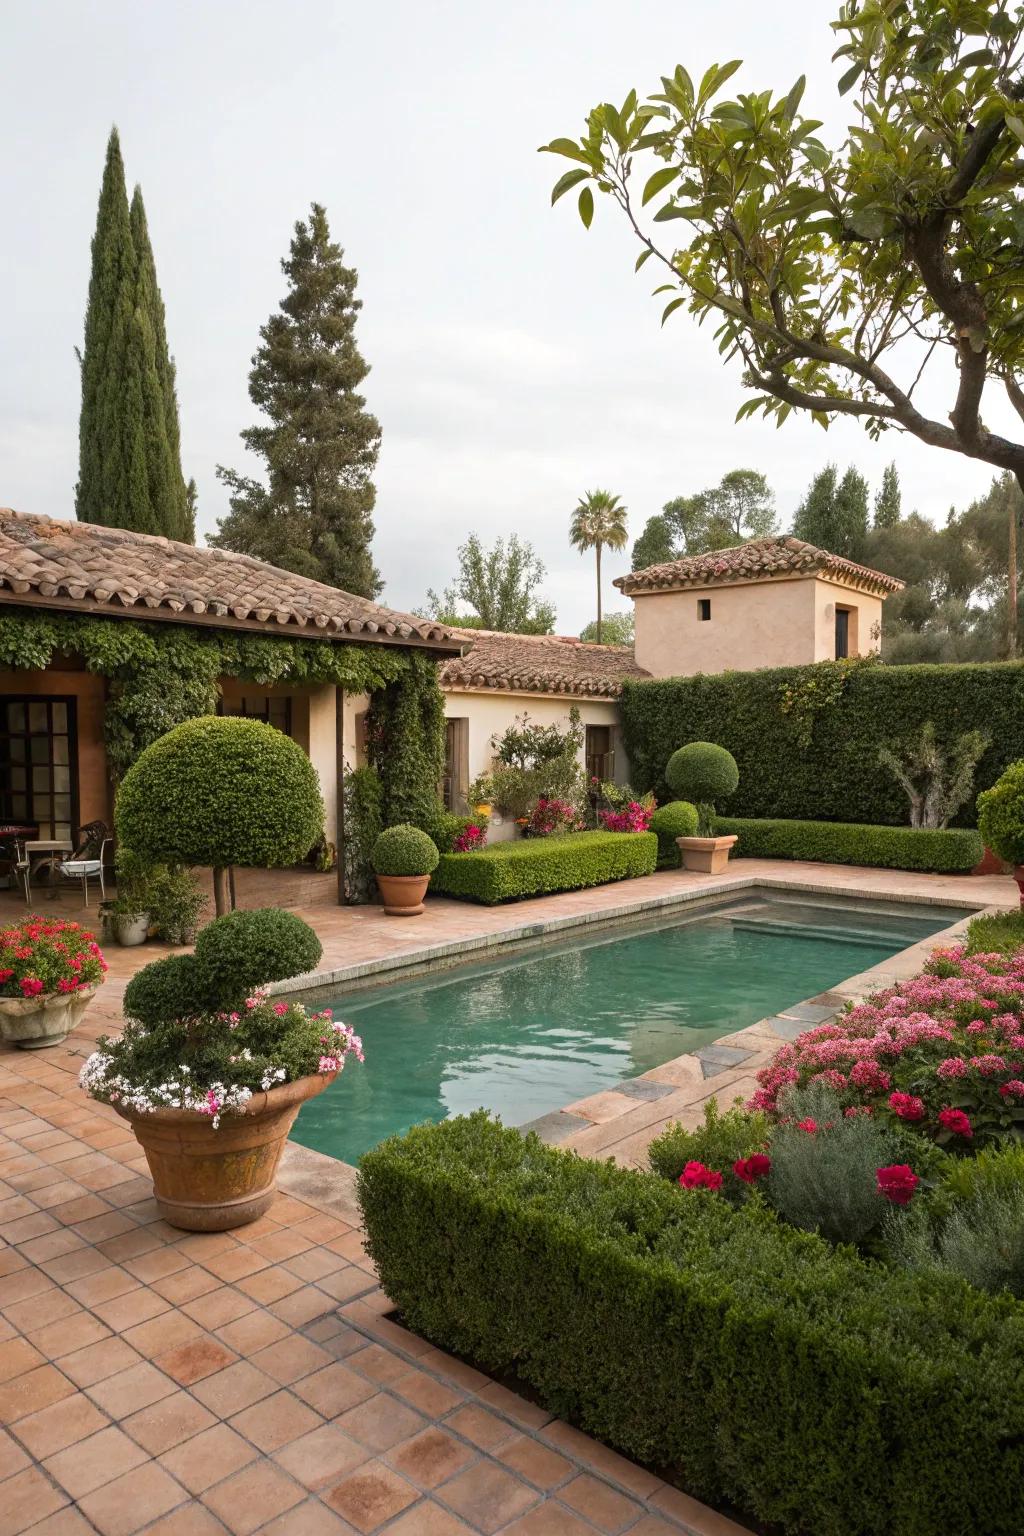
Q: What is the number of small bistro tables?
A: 1